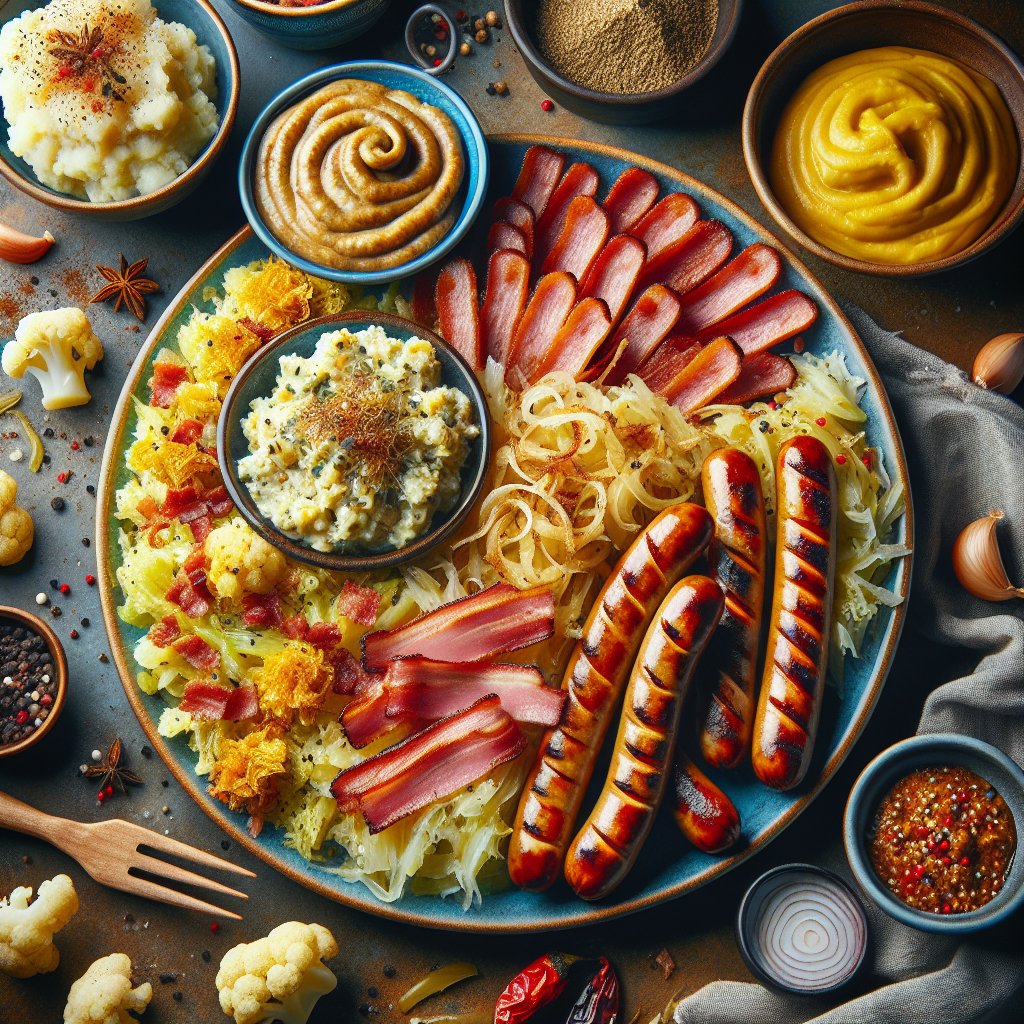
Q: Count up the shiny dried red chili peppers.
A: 2